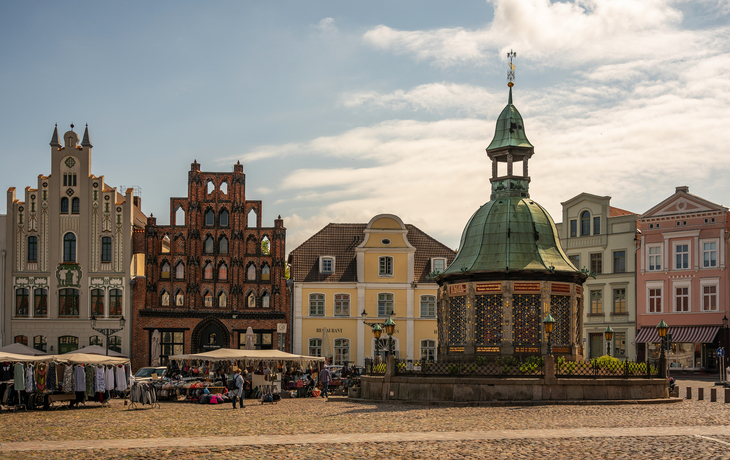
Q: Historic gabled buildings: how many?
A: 5